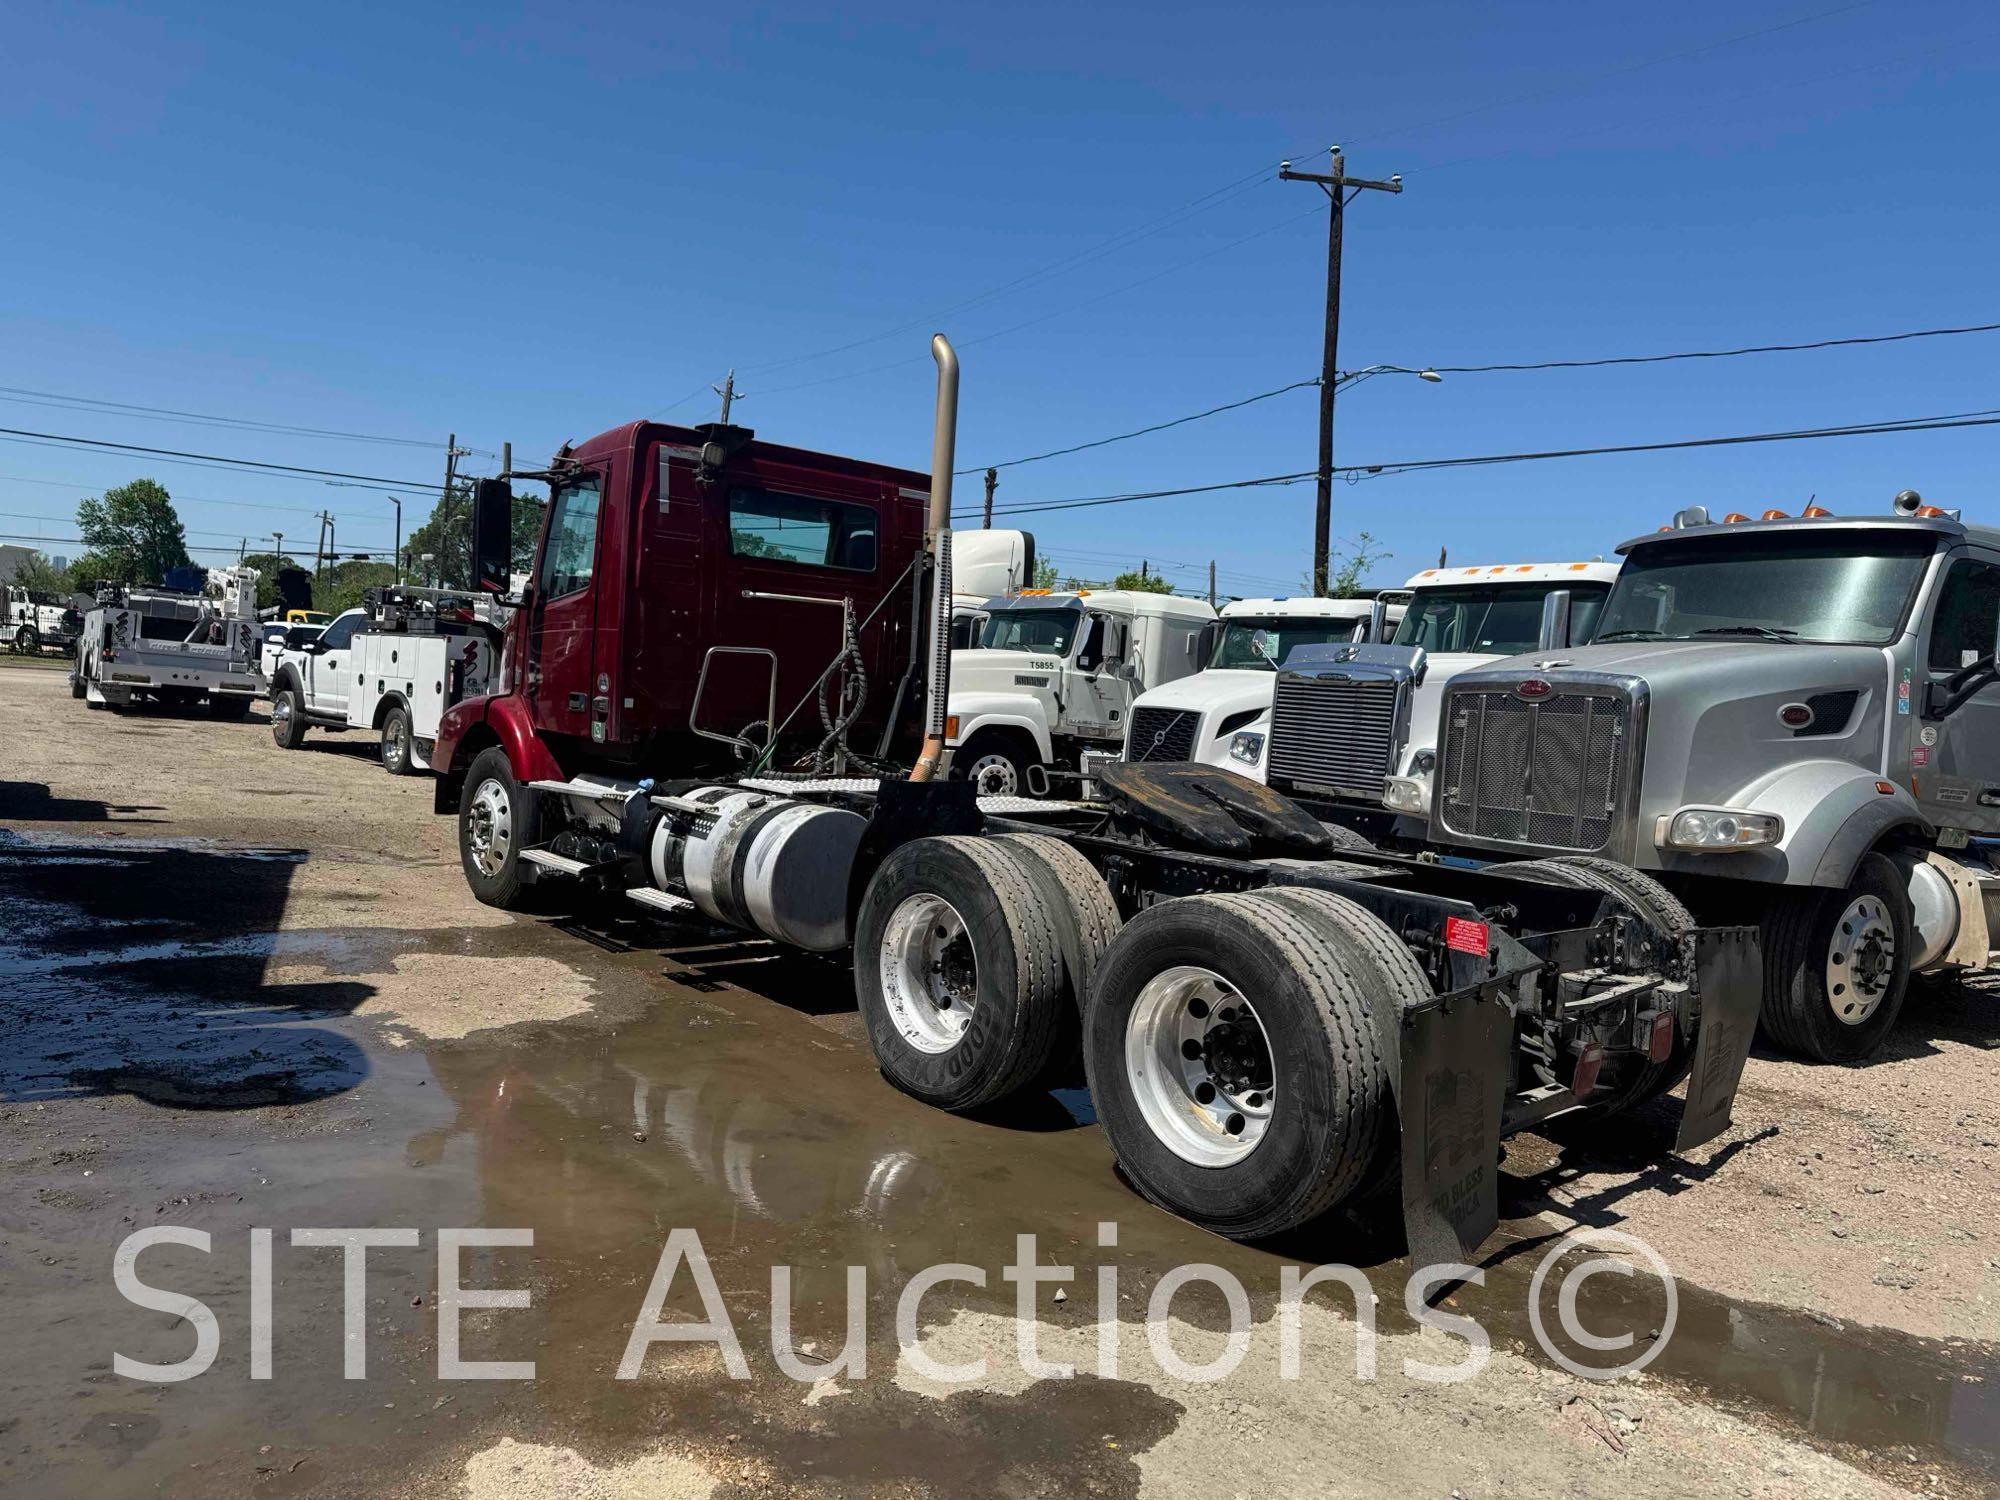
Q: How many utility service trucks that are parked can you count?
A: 2